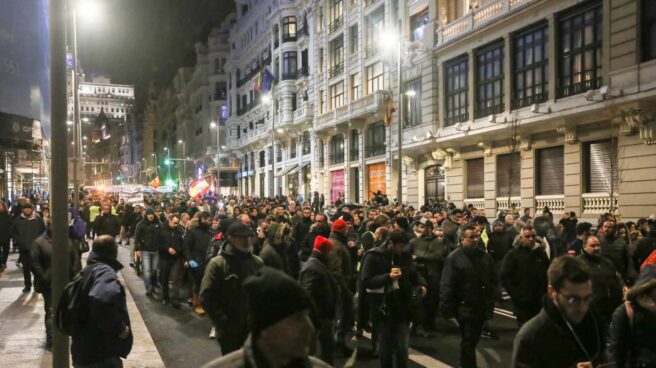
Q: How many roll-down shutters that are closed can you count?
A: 4